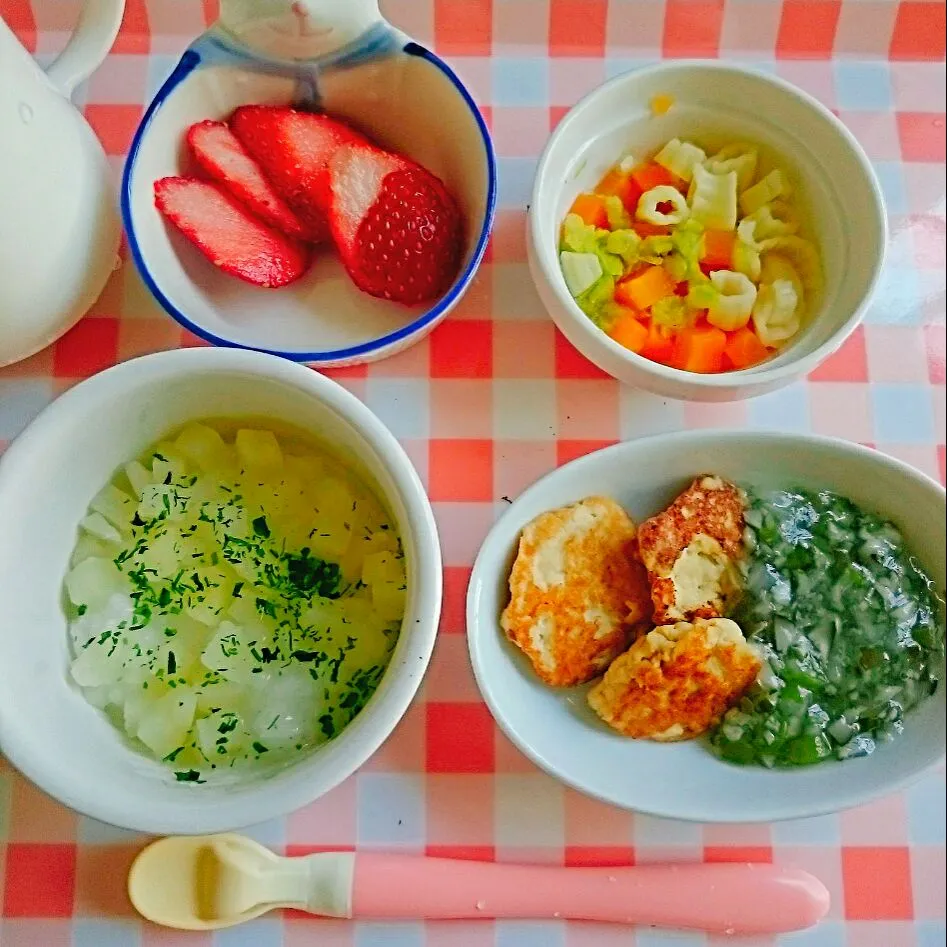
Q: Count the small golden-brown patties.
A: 3